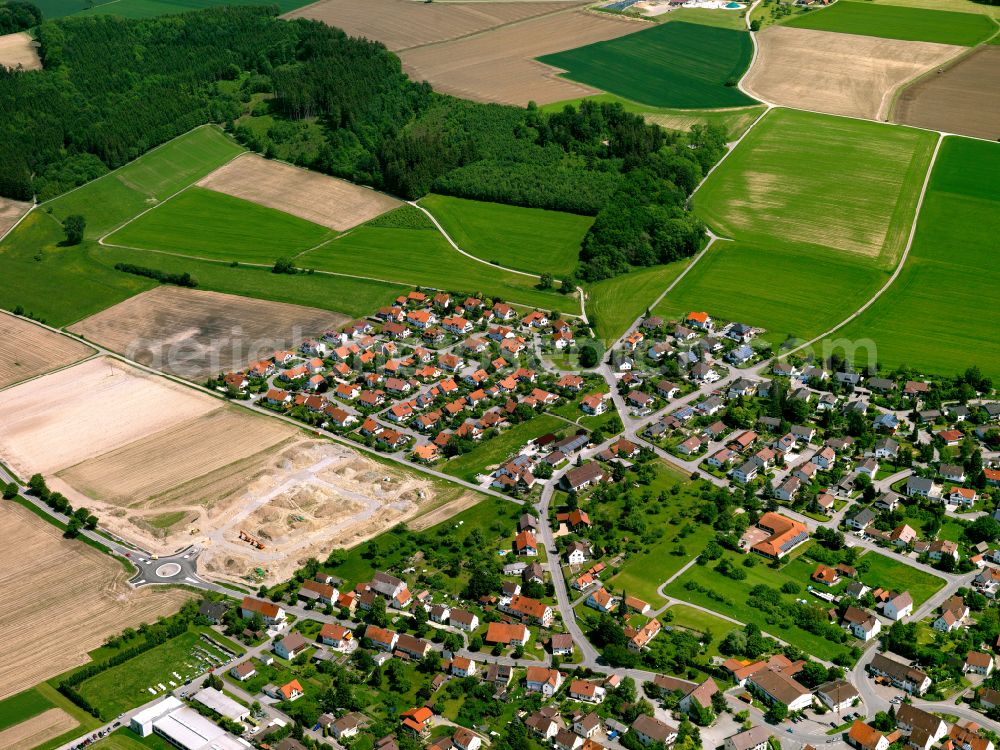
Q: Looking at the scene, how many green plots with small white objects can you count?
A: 1